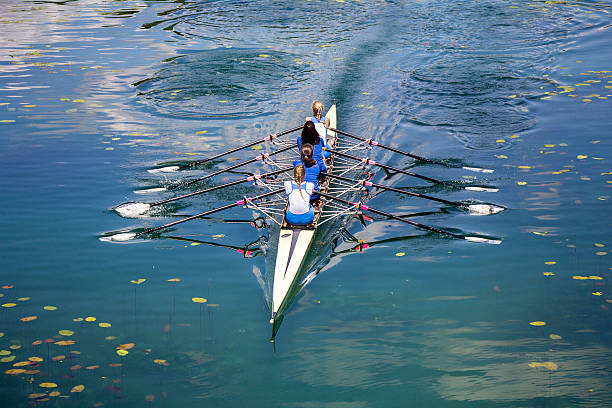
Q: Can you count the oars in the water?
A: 8